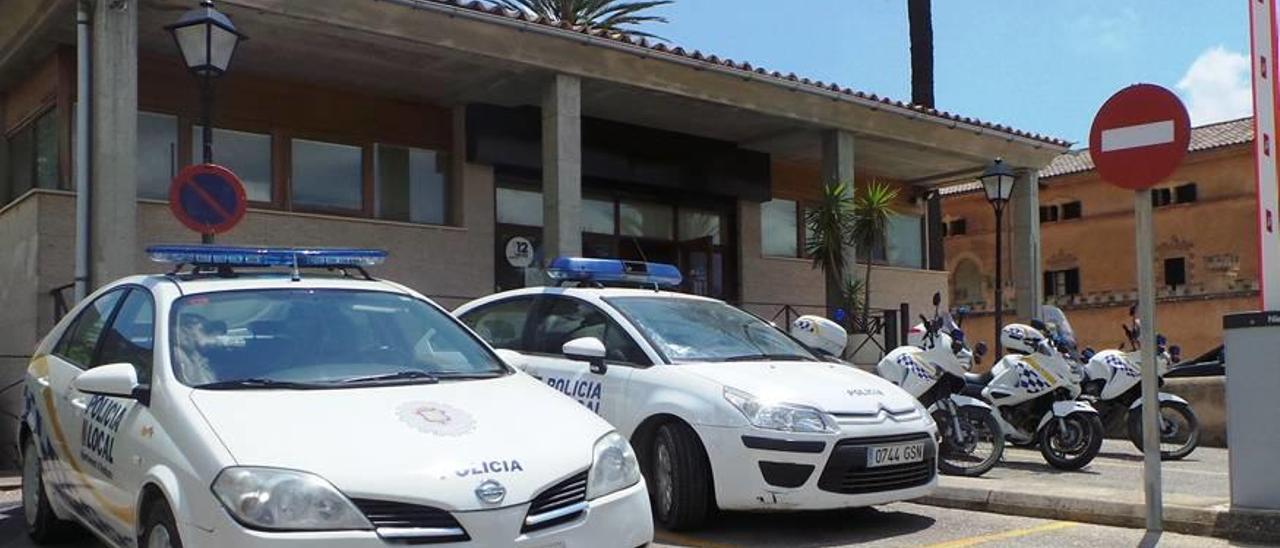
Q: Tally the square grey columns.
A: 4